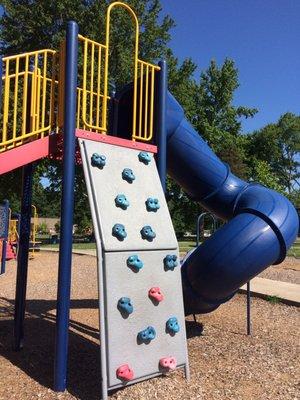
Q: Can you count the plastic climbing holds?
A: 15